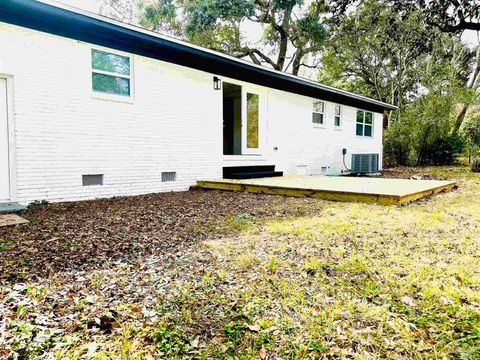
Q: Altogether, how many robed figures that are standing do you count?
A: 0